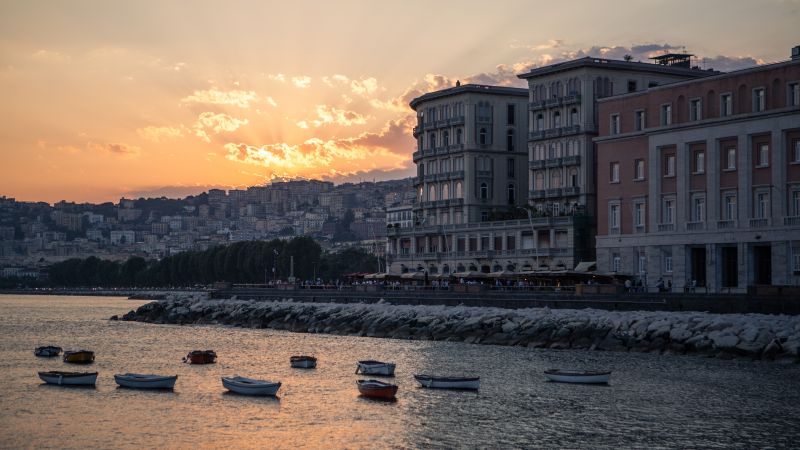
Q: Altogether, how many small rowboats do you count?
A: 11